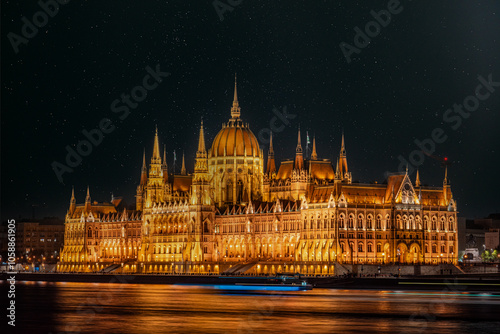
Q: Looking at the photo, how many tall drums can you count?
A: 1